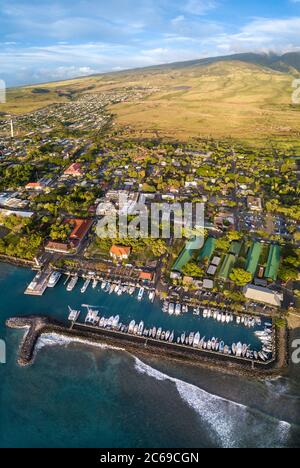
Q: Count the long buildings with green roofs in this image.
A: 5